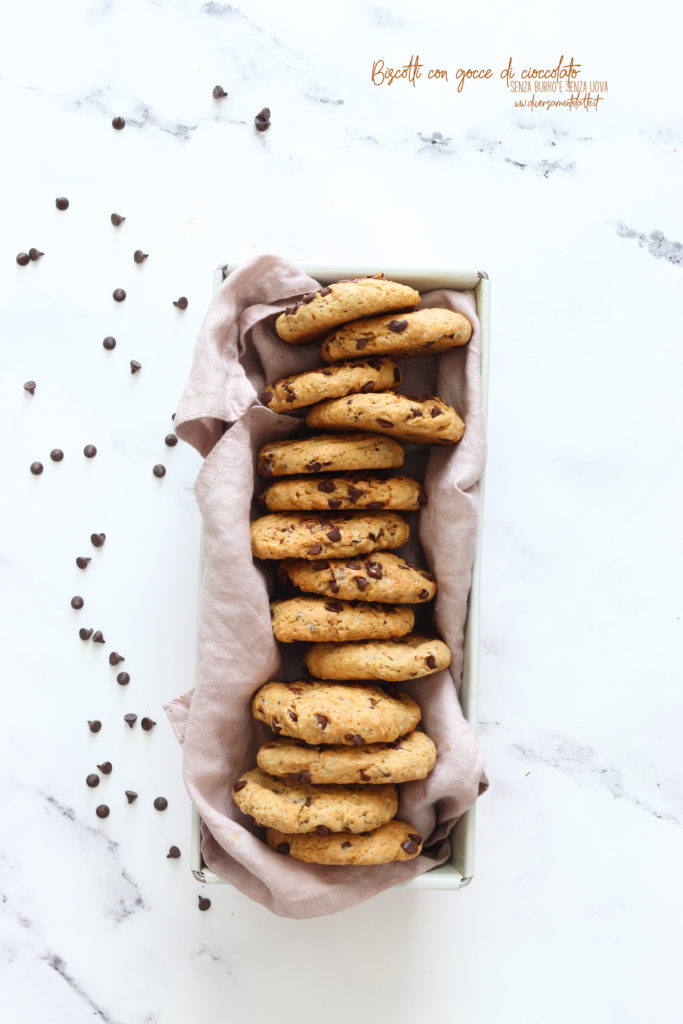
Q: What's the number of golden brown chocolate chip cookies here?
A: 14